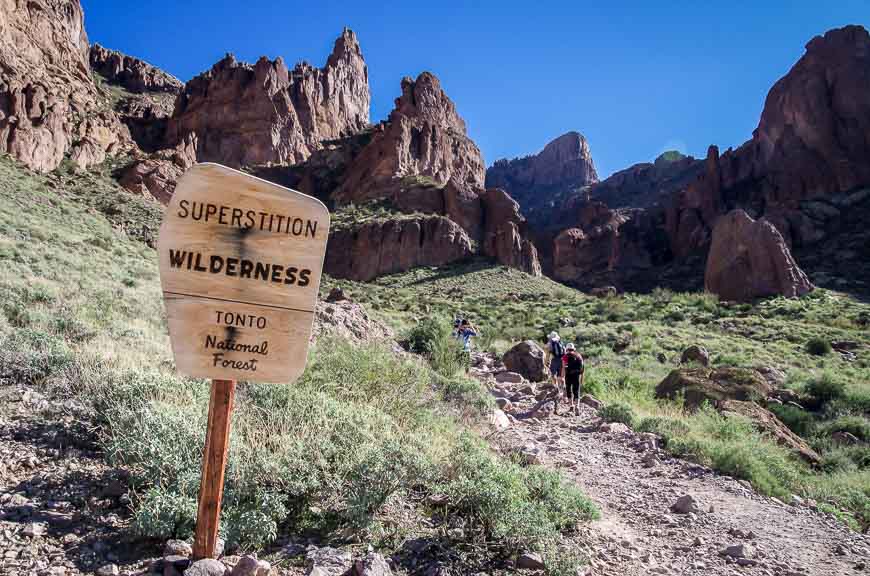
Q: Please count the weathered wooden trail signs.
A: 1